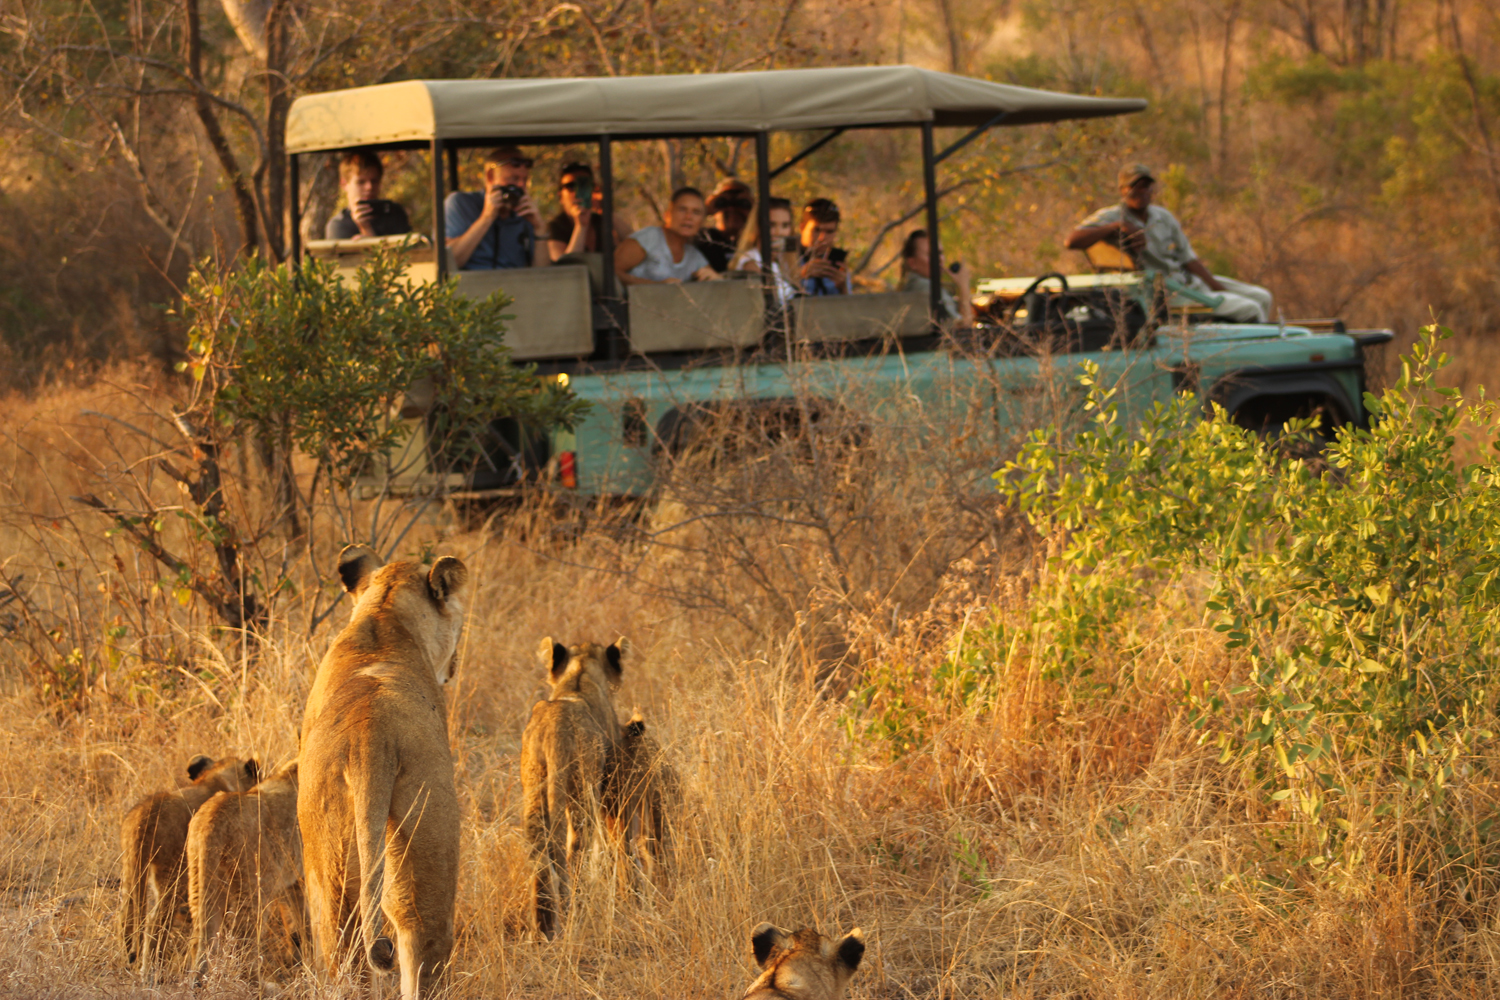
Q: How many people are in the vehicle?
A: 9